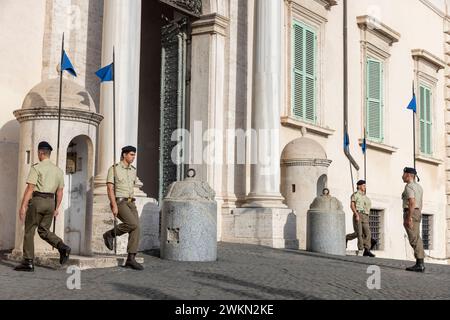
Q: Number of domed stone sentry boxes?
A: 2